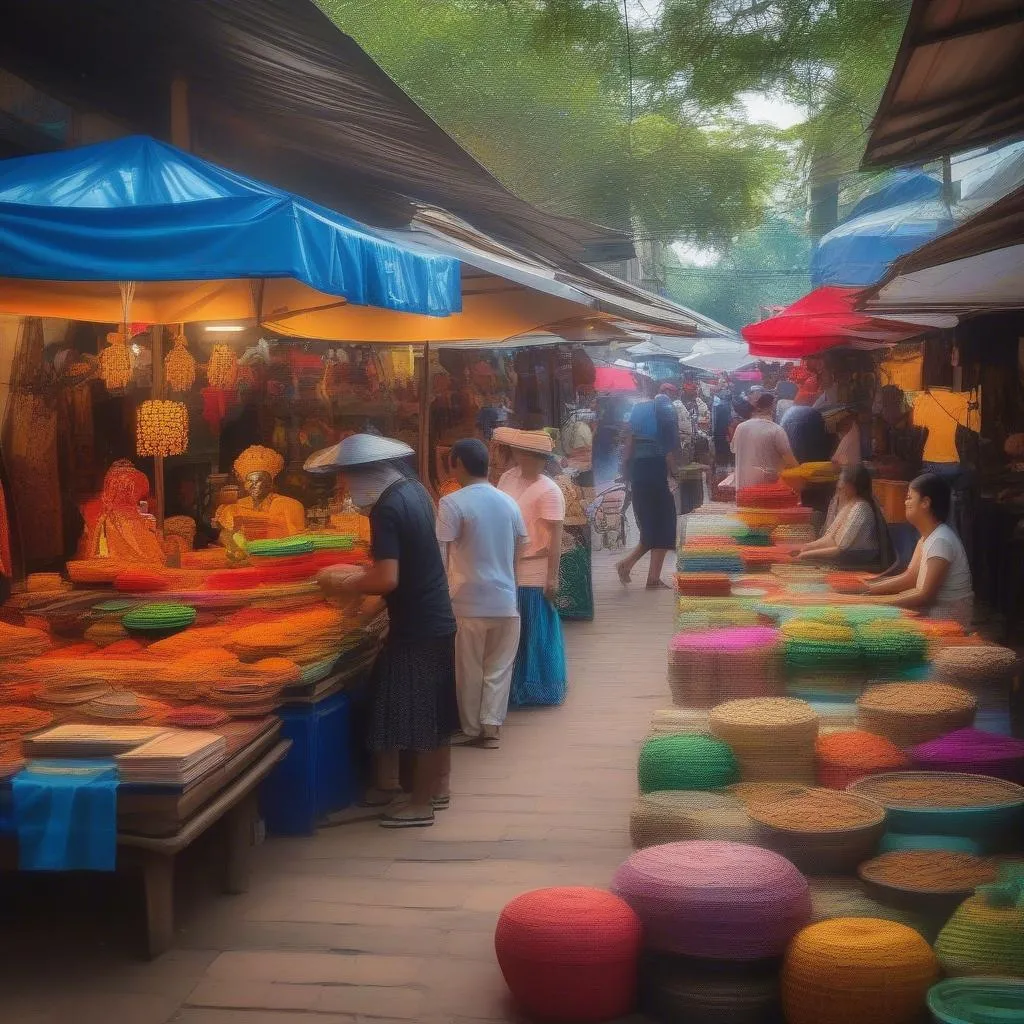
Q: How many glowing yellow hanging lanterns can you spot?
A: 4